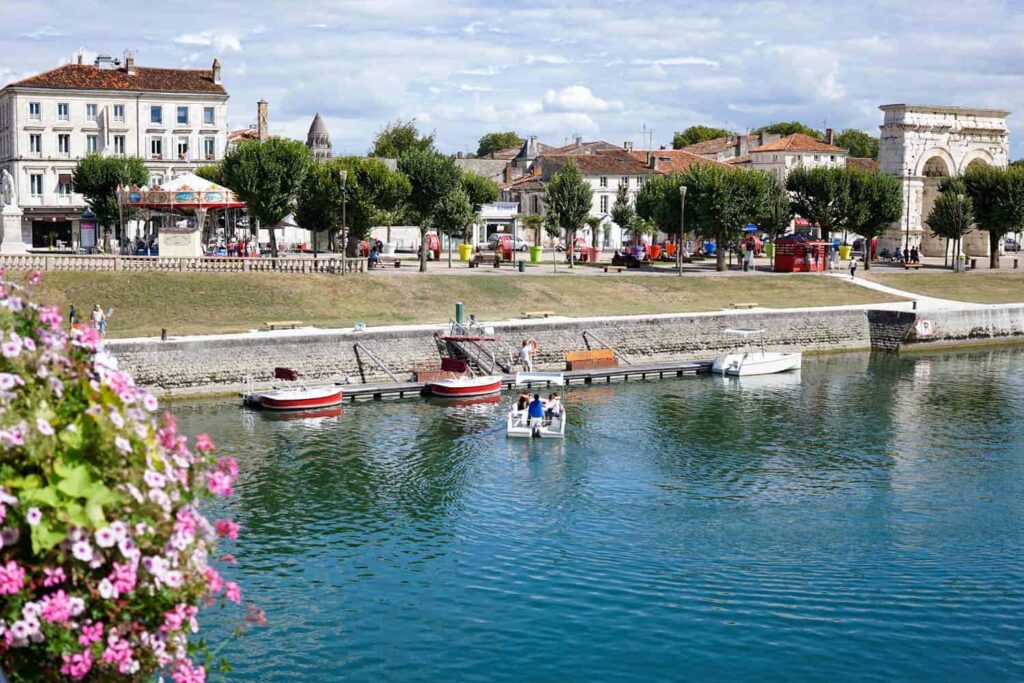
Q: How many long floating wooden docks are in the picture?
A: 1